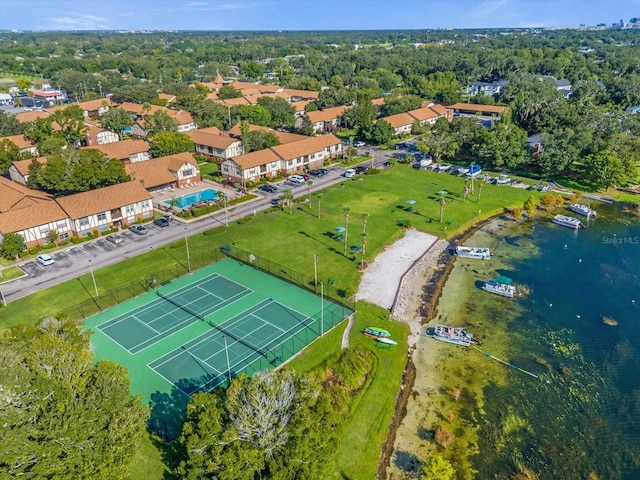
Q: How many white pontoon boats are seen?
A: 5